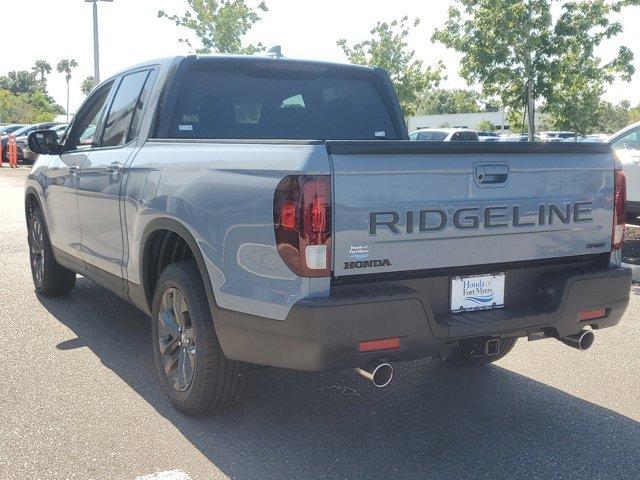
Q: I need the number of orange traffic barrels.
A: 2